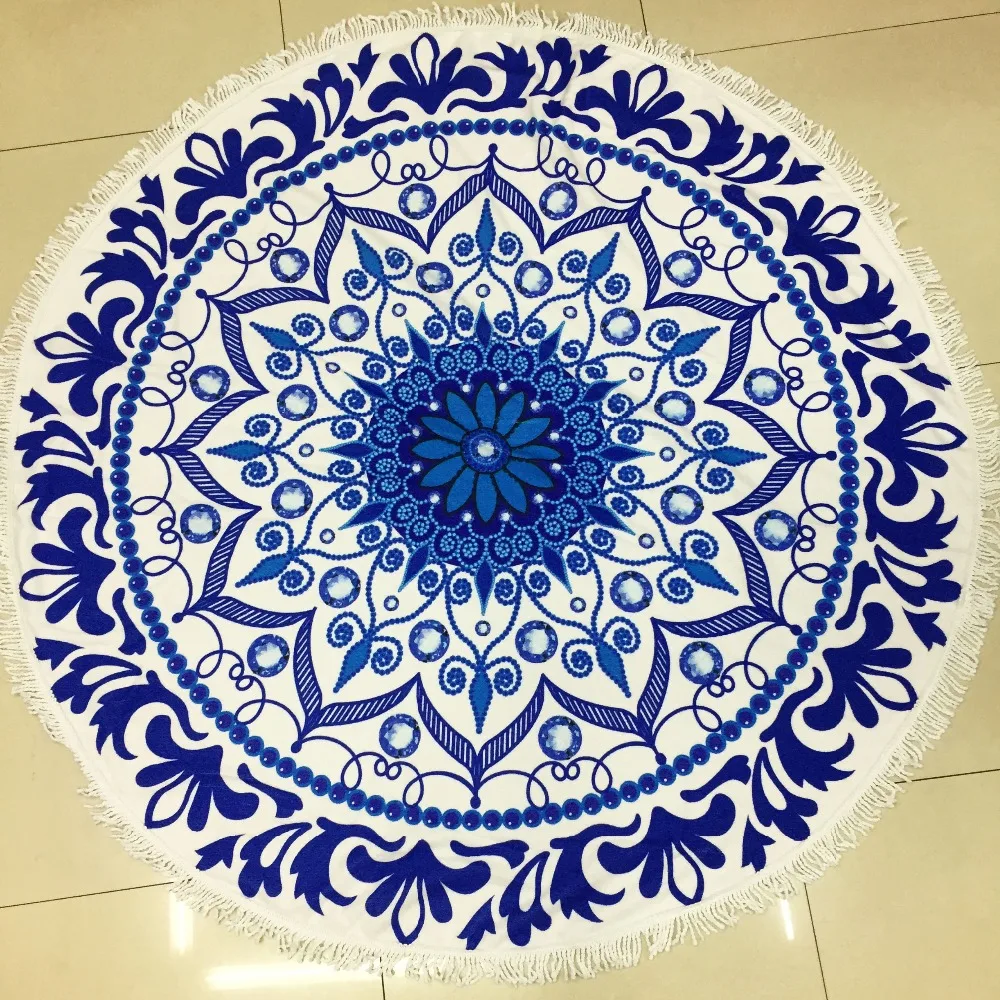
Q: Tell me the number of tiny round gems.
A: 12